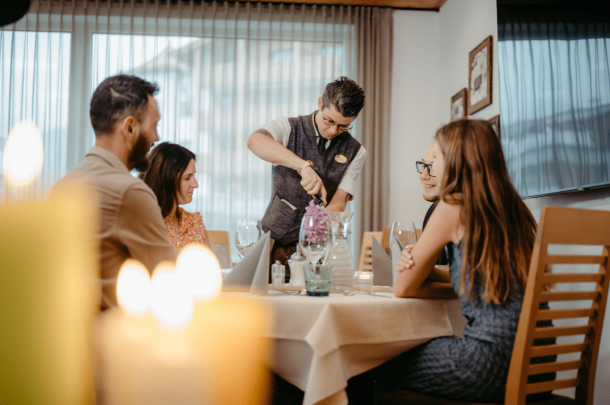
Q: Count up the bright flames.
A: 4